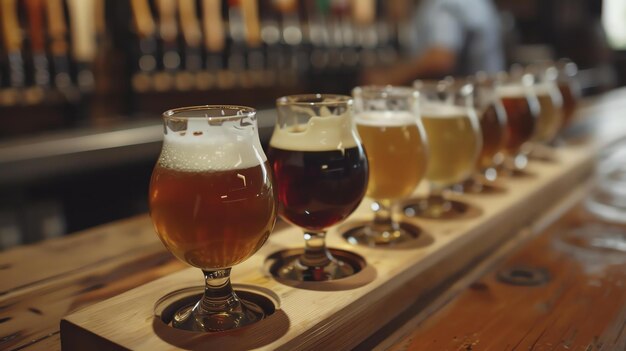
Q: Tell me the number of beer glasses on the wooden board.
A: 8